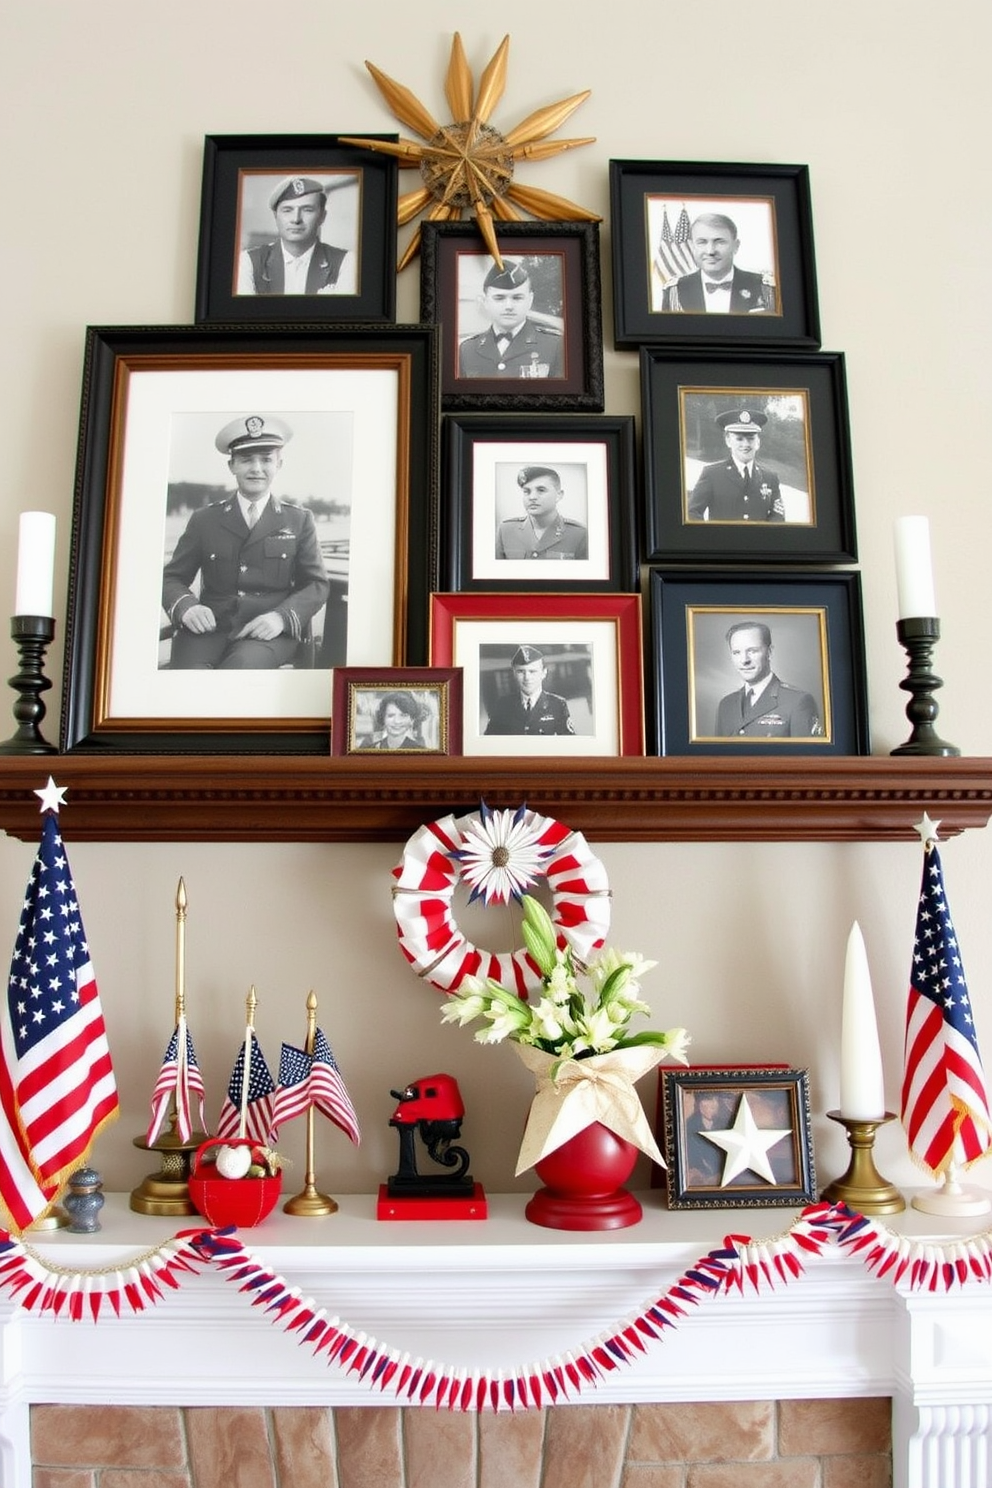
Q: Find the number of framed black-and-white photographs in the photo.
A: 9